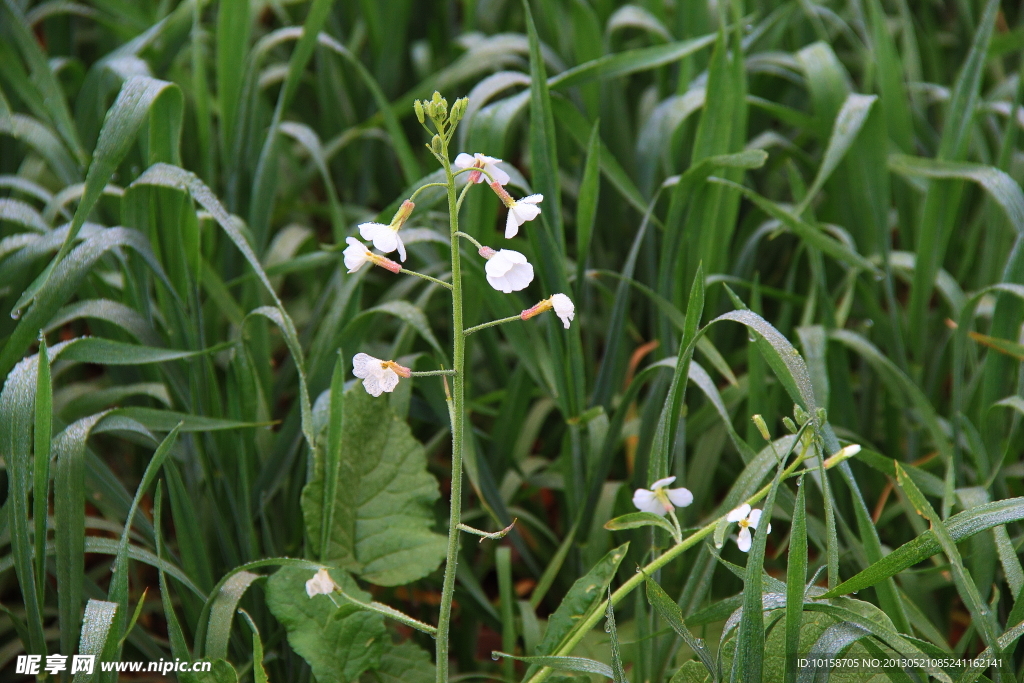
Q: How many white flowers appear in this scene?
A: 10